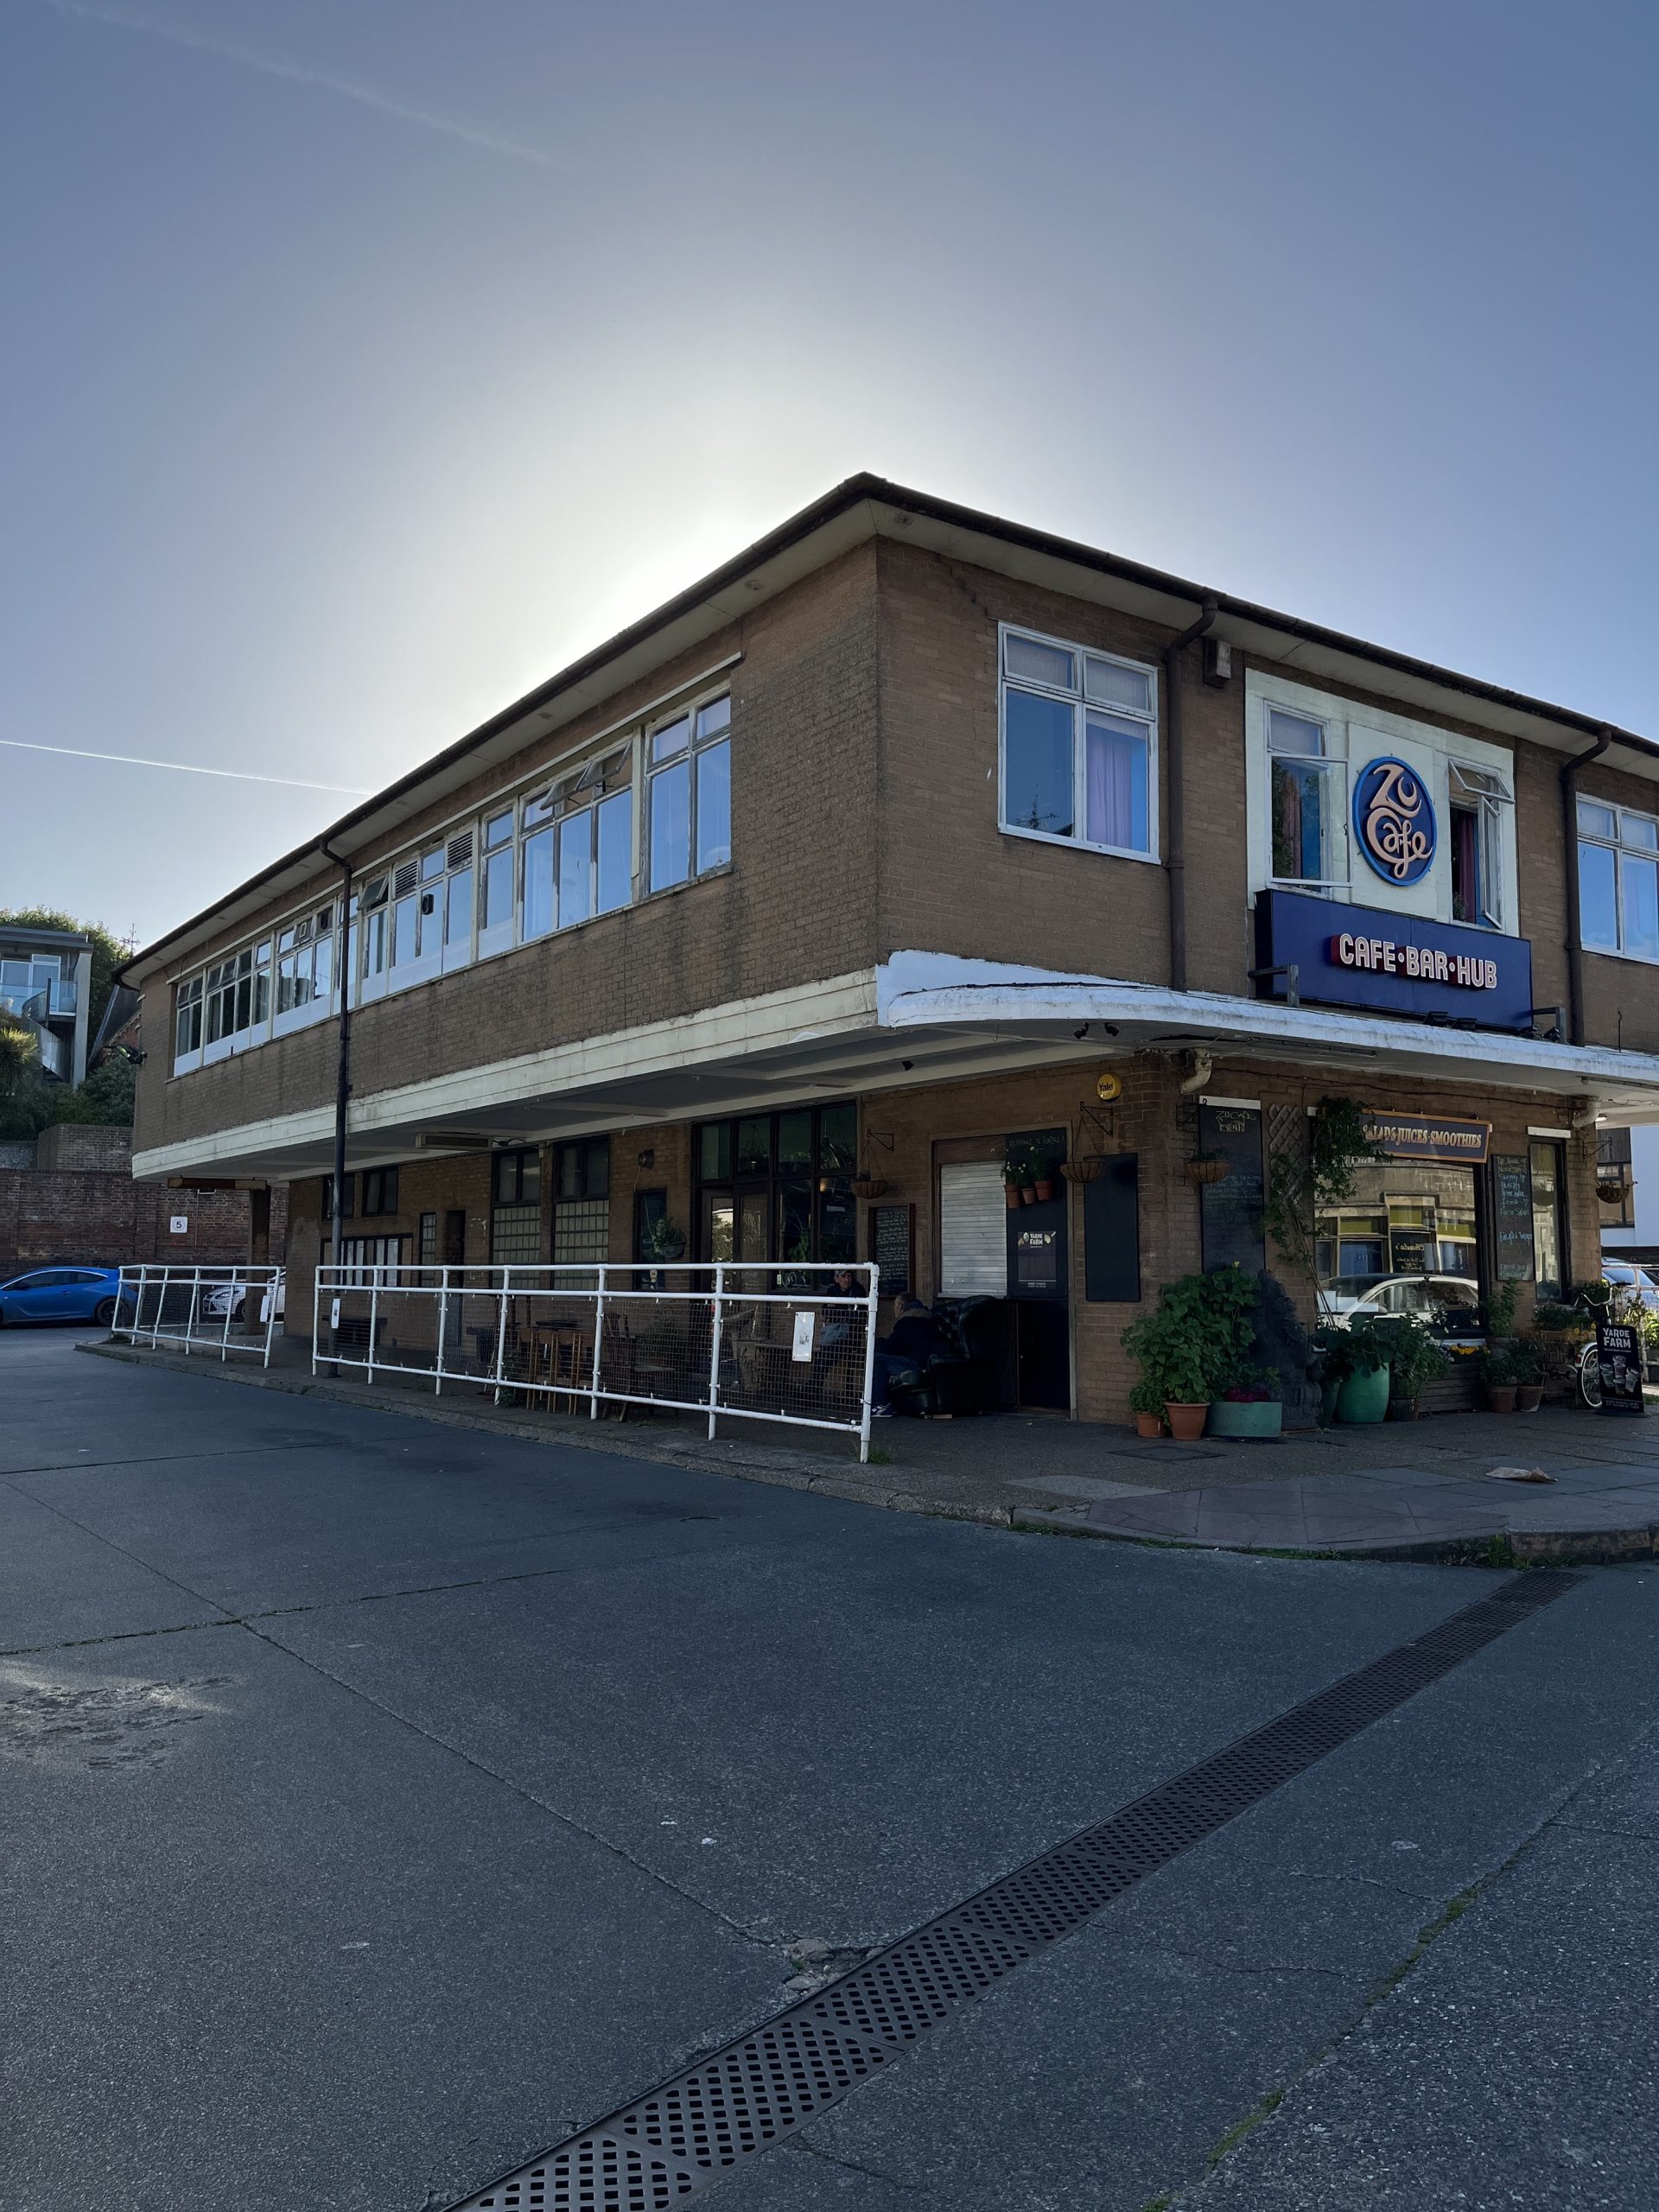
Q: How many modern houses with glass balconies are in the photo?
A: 1